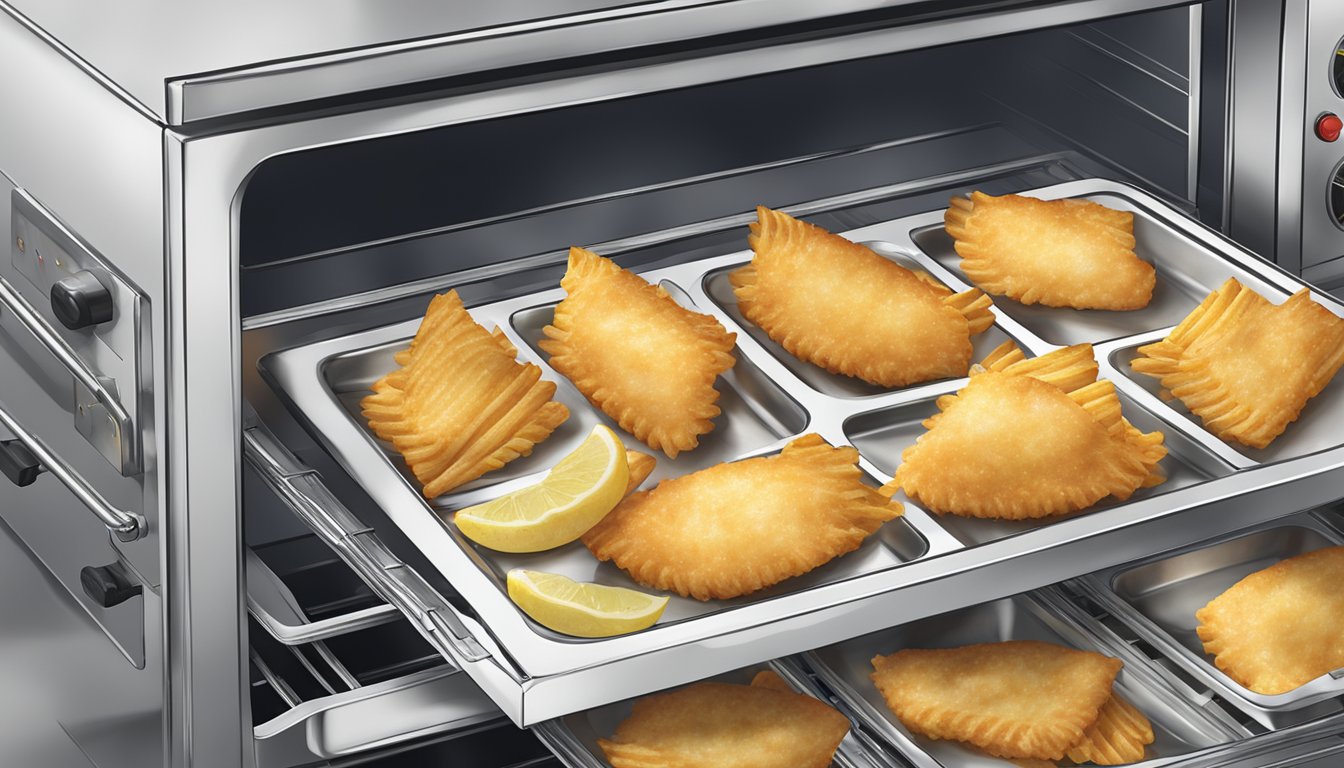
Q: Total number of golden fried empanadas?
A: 10